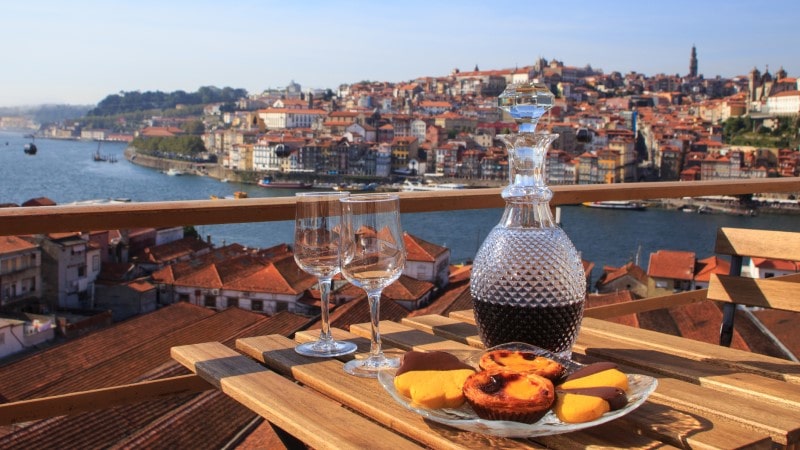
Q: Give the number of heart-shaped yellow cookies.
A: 2